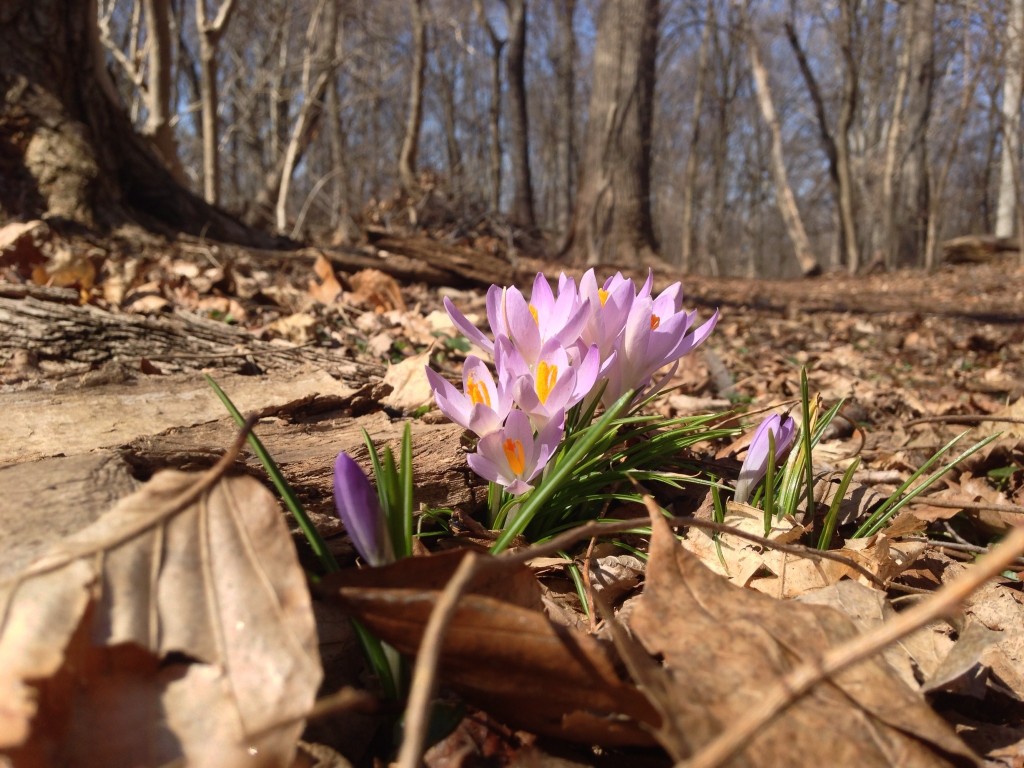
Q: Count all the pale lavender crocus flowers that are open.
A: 6